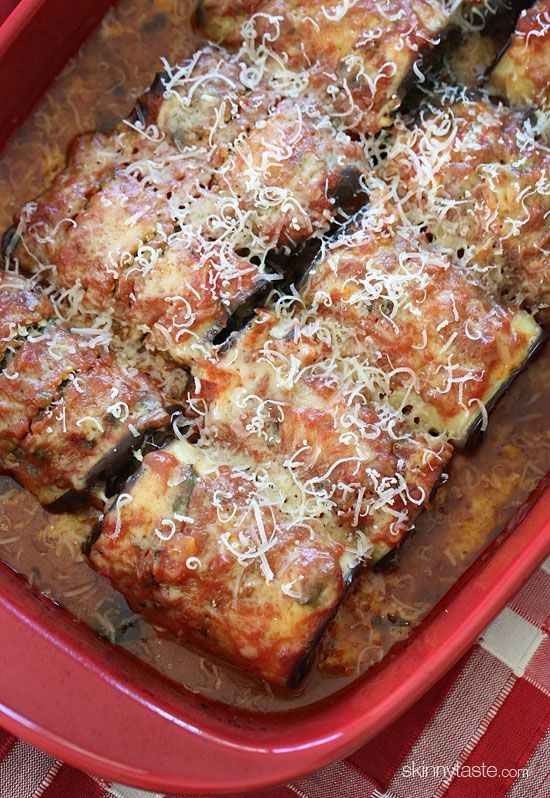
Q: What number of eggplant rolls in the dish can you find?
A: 9